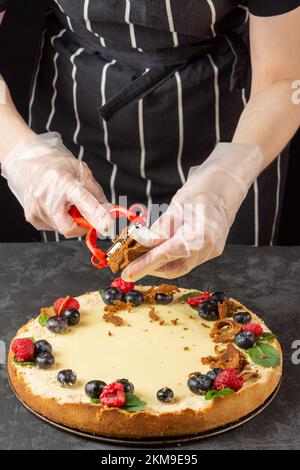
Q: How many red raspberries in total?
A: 7